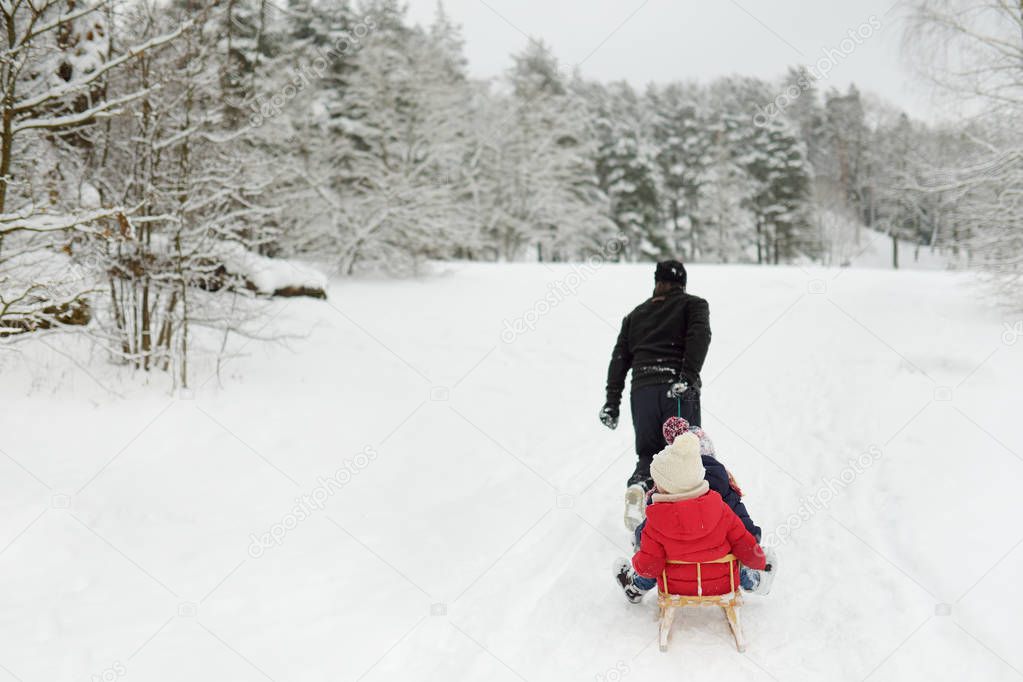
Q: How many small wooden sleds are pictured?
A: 1